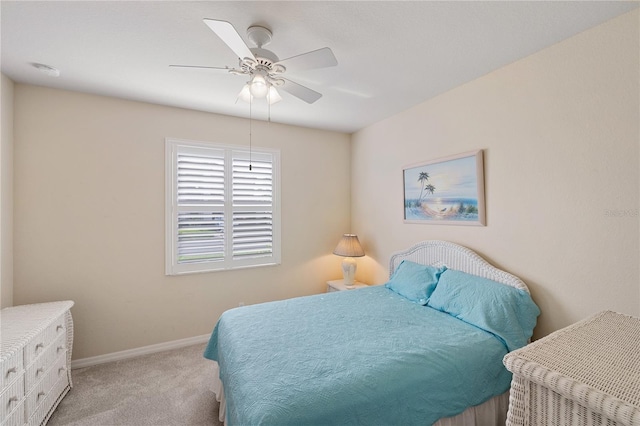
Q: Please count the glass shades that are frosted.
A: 3